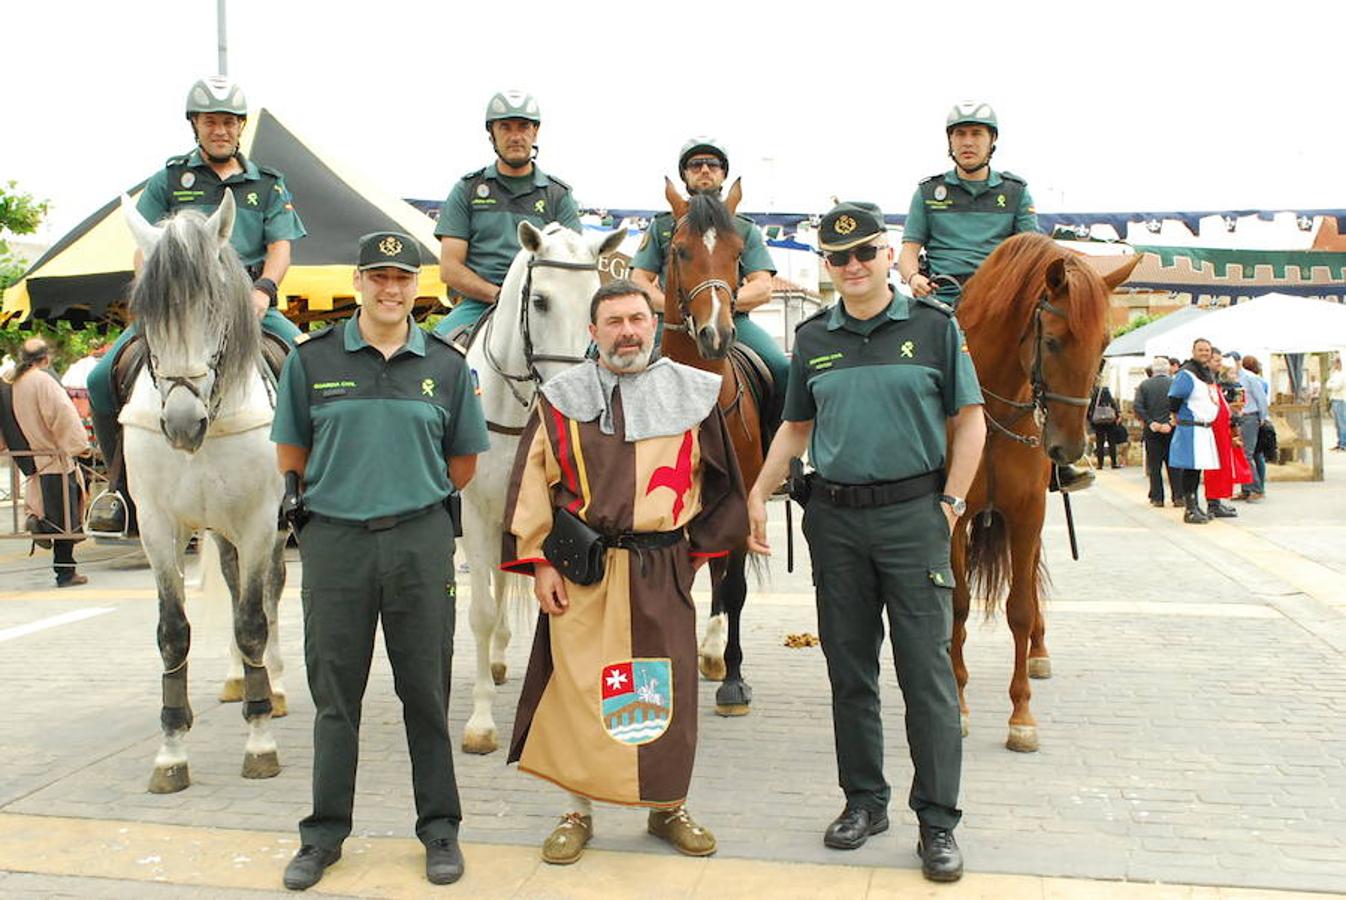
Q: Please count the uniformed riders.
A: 4